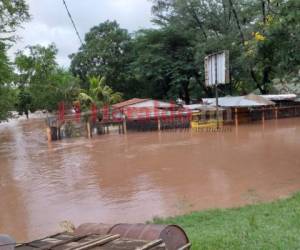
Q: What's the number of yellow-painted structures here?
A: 1